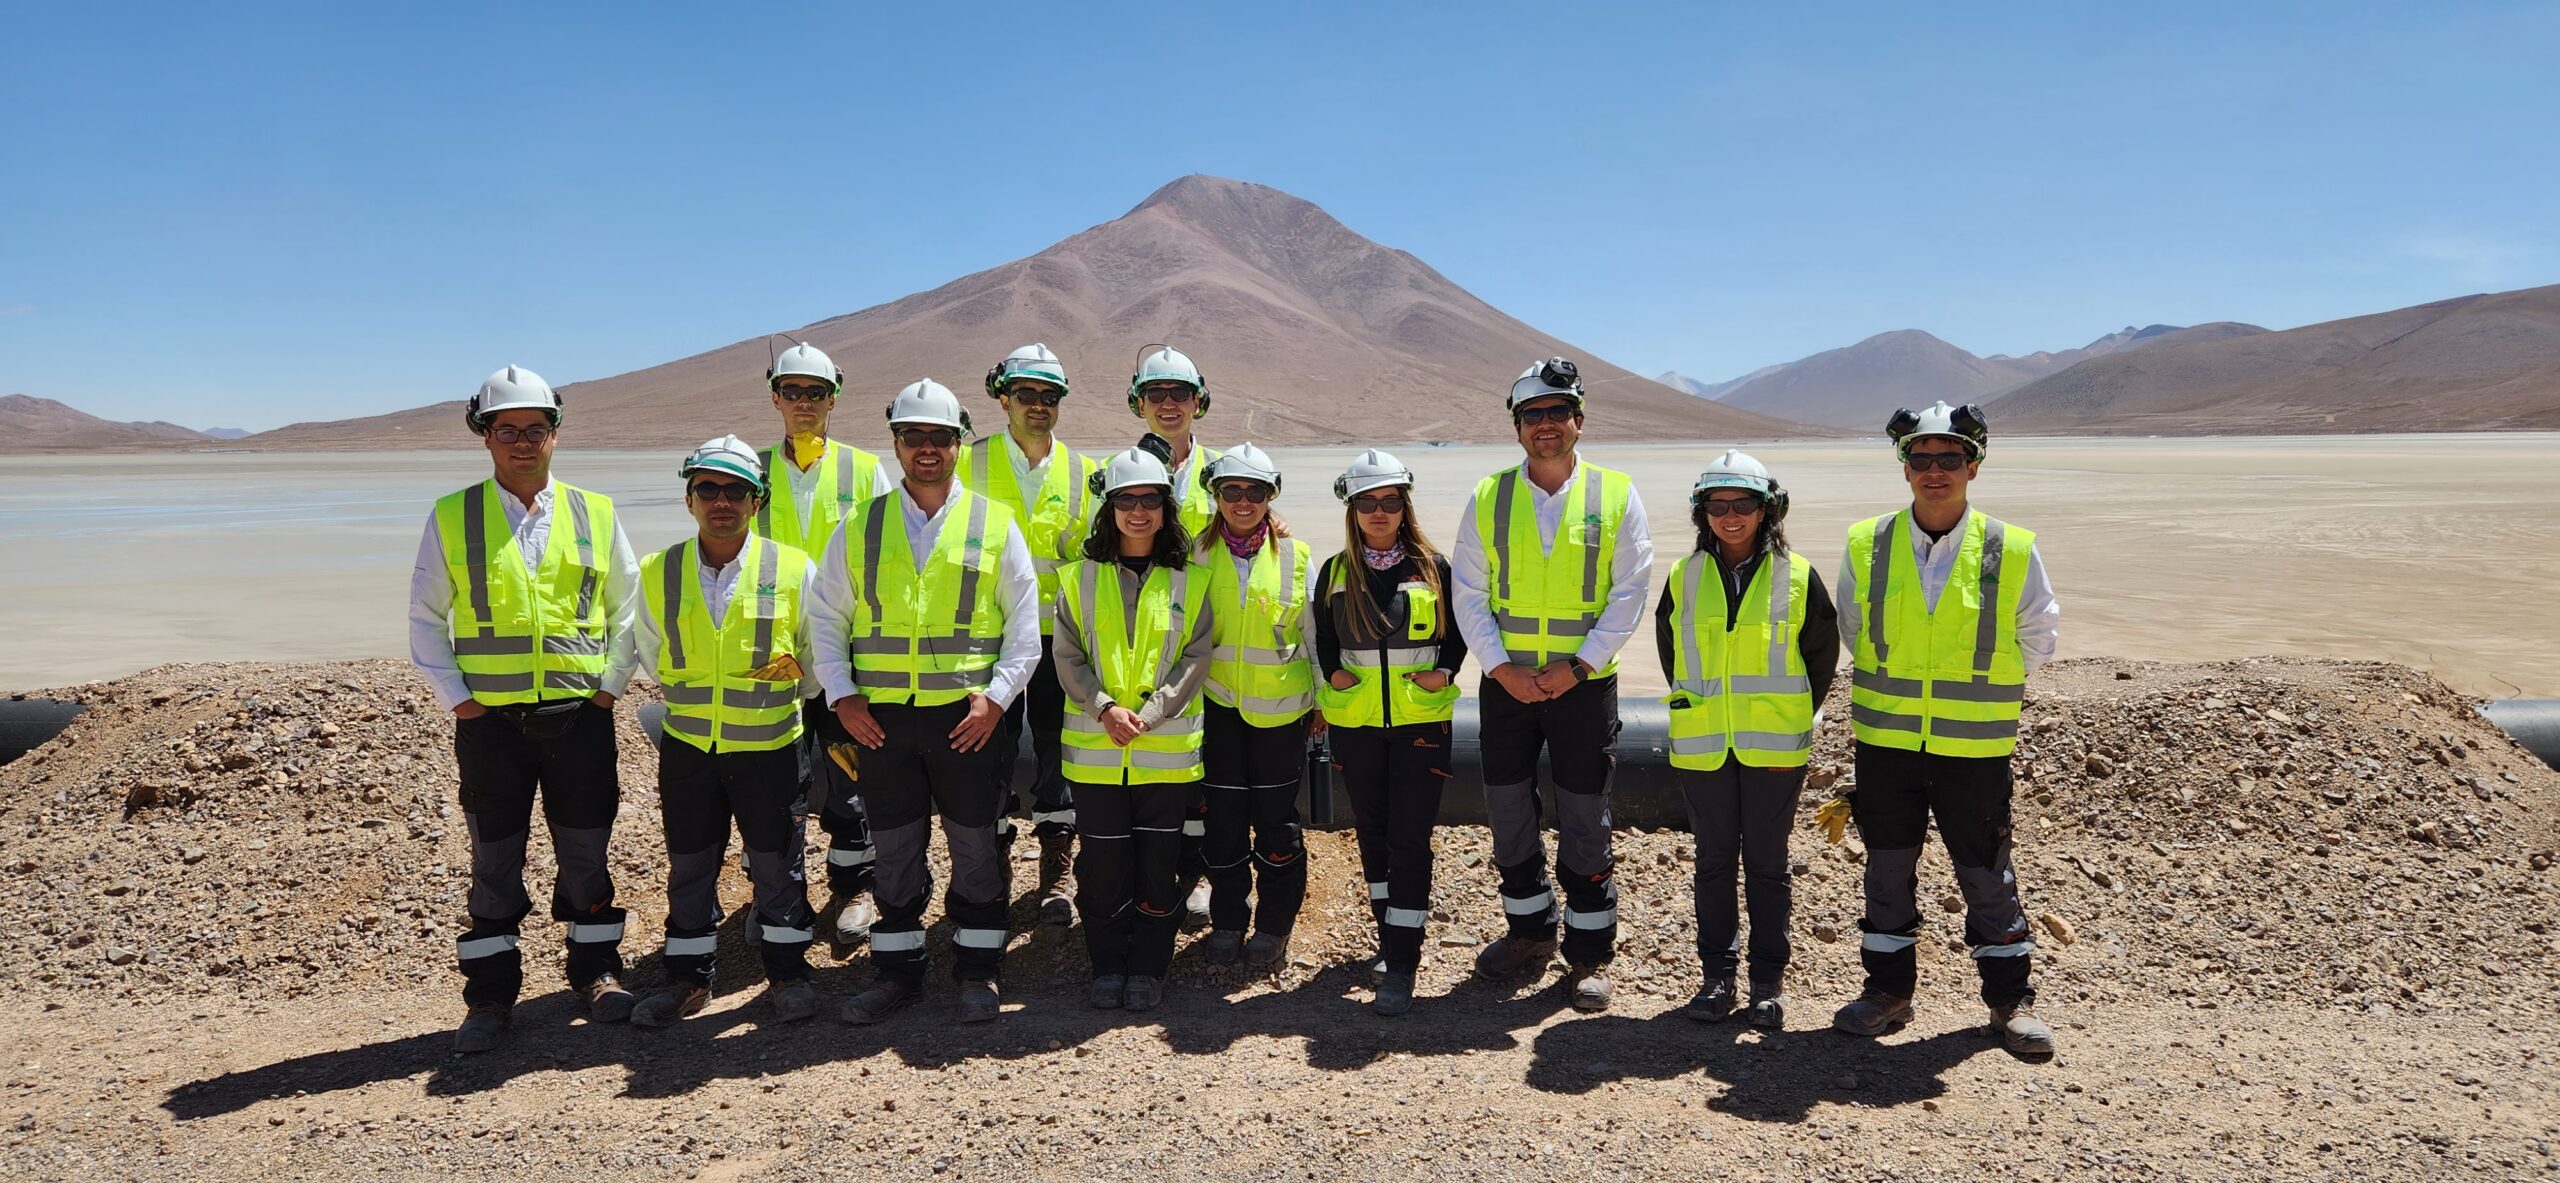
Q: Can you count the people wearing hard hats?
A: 12